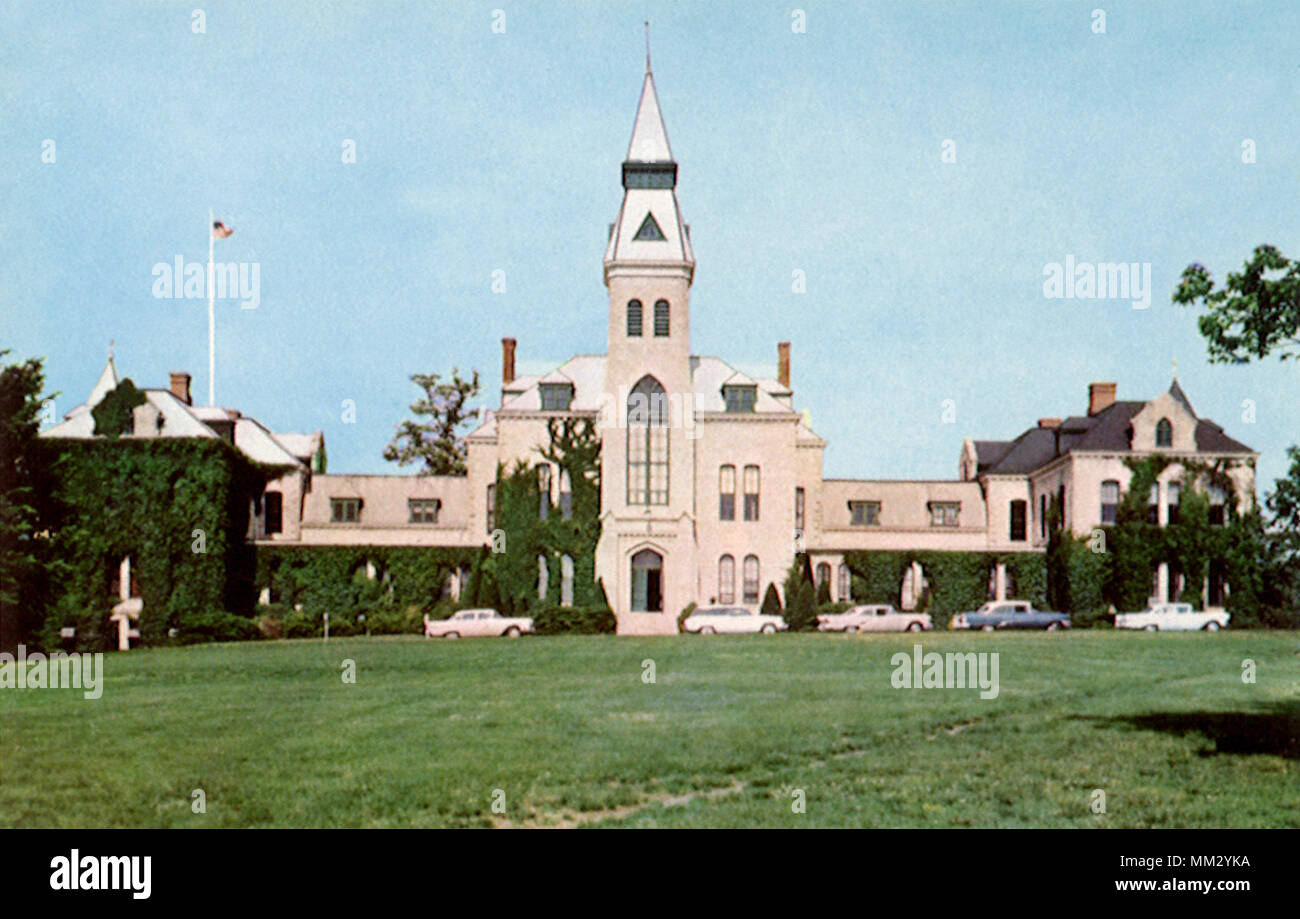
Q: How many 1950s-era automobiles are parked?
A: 5